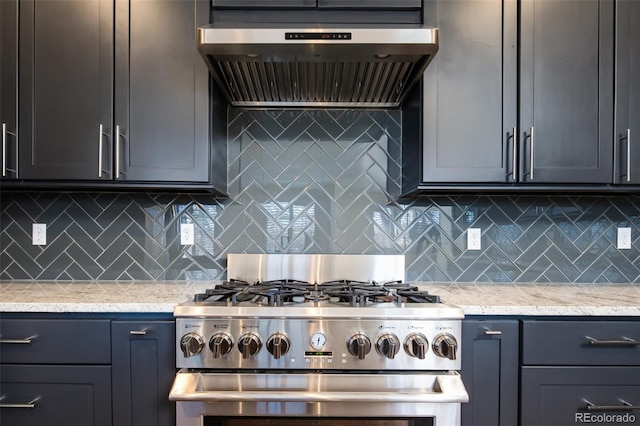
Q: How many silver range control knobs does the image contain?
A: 8